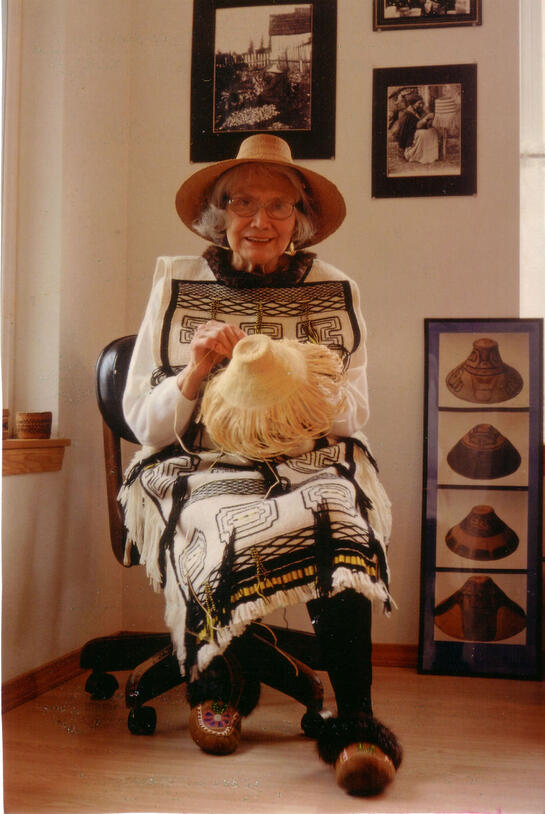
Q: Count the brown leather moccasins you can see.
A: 2